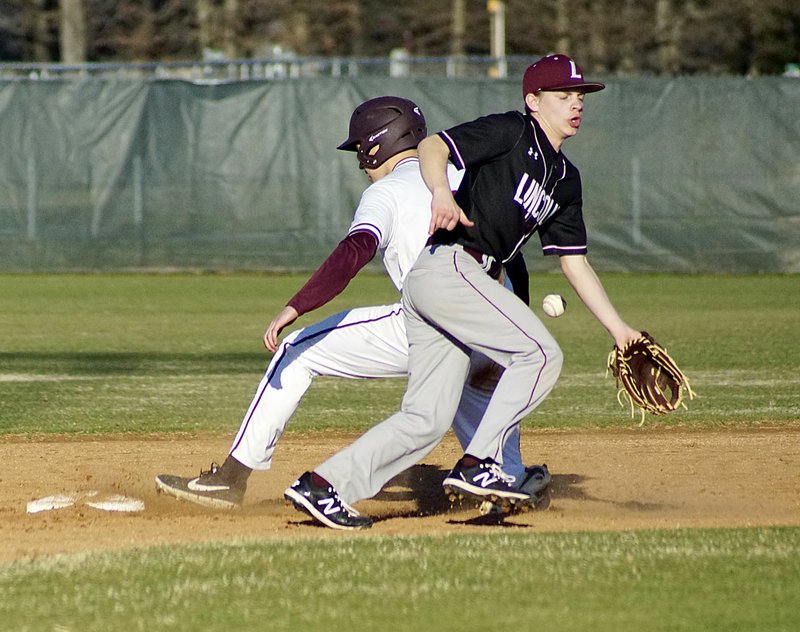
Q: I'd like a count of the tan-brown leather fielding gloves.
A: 1